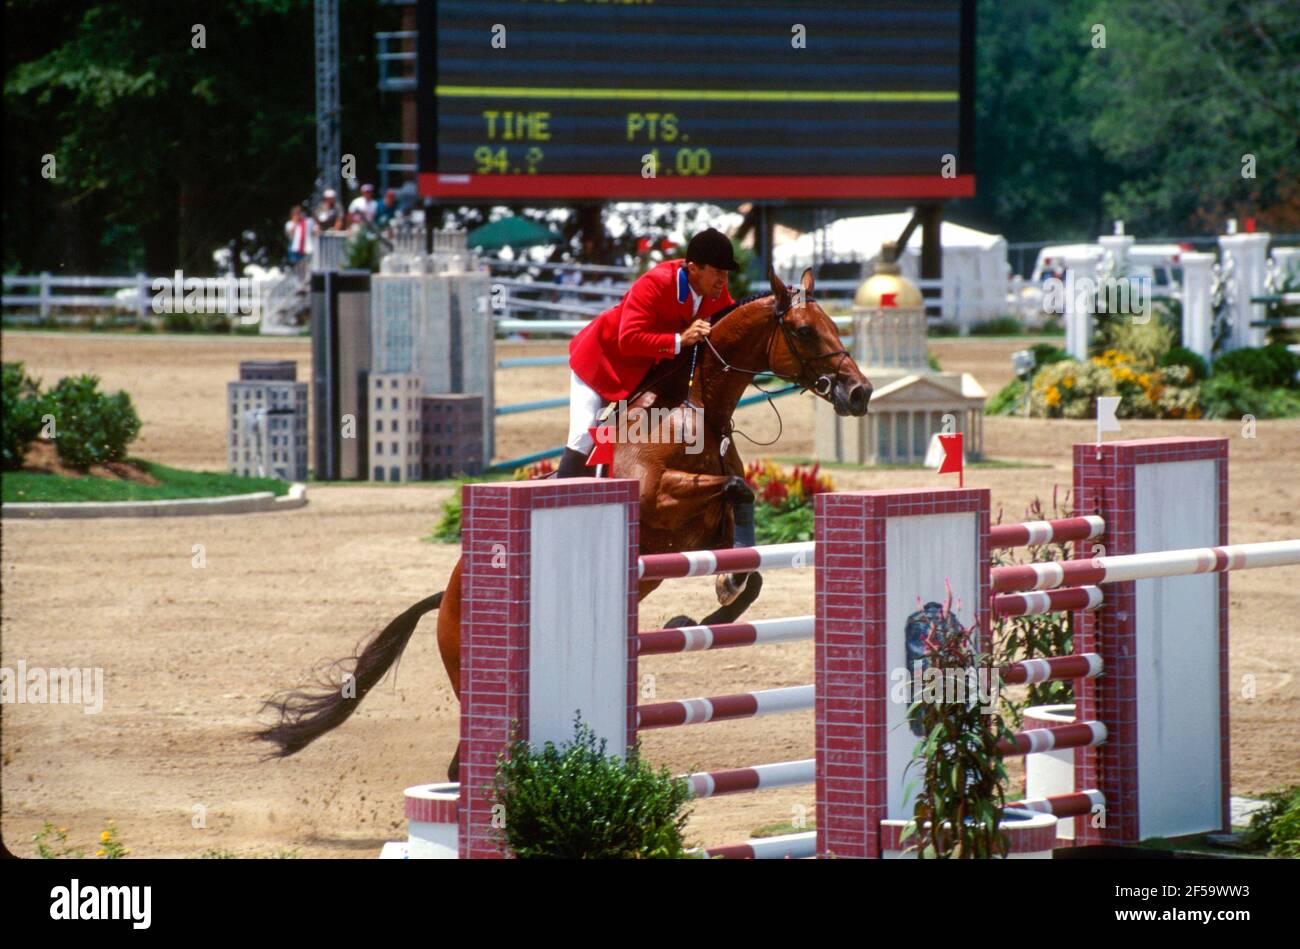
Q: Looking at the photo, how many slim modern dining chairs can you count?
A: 0